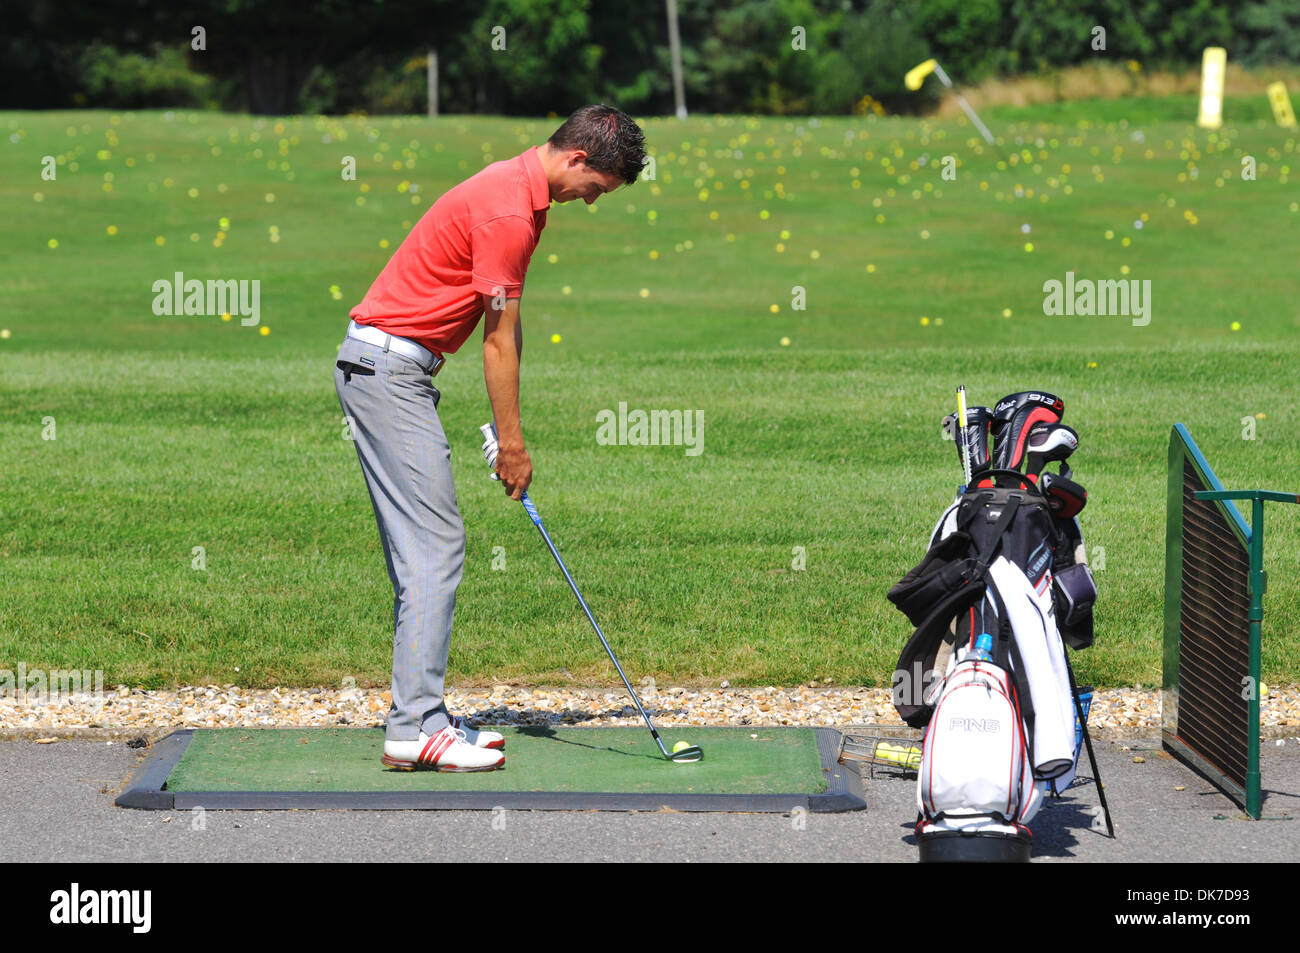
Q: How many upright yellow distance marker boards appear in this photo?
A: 2